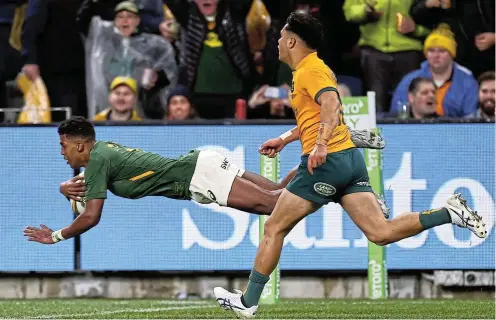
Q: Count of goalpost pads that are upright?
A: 2